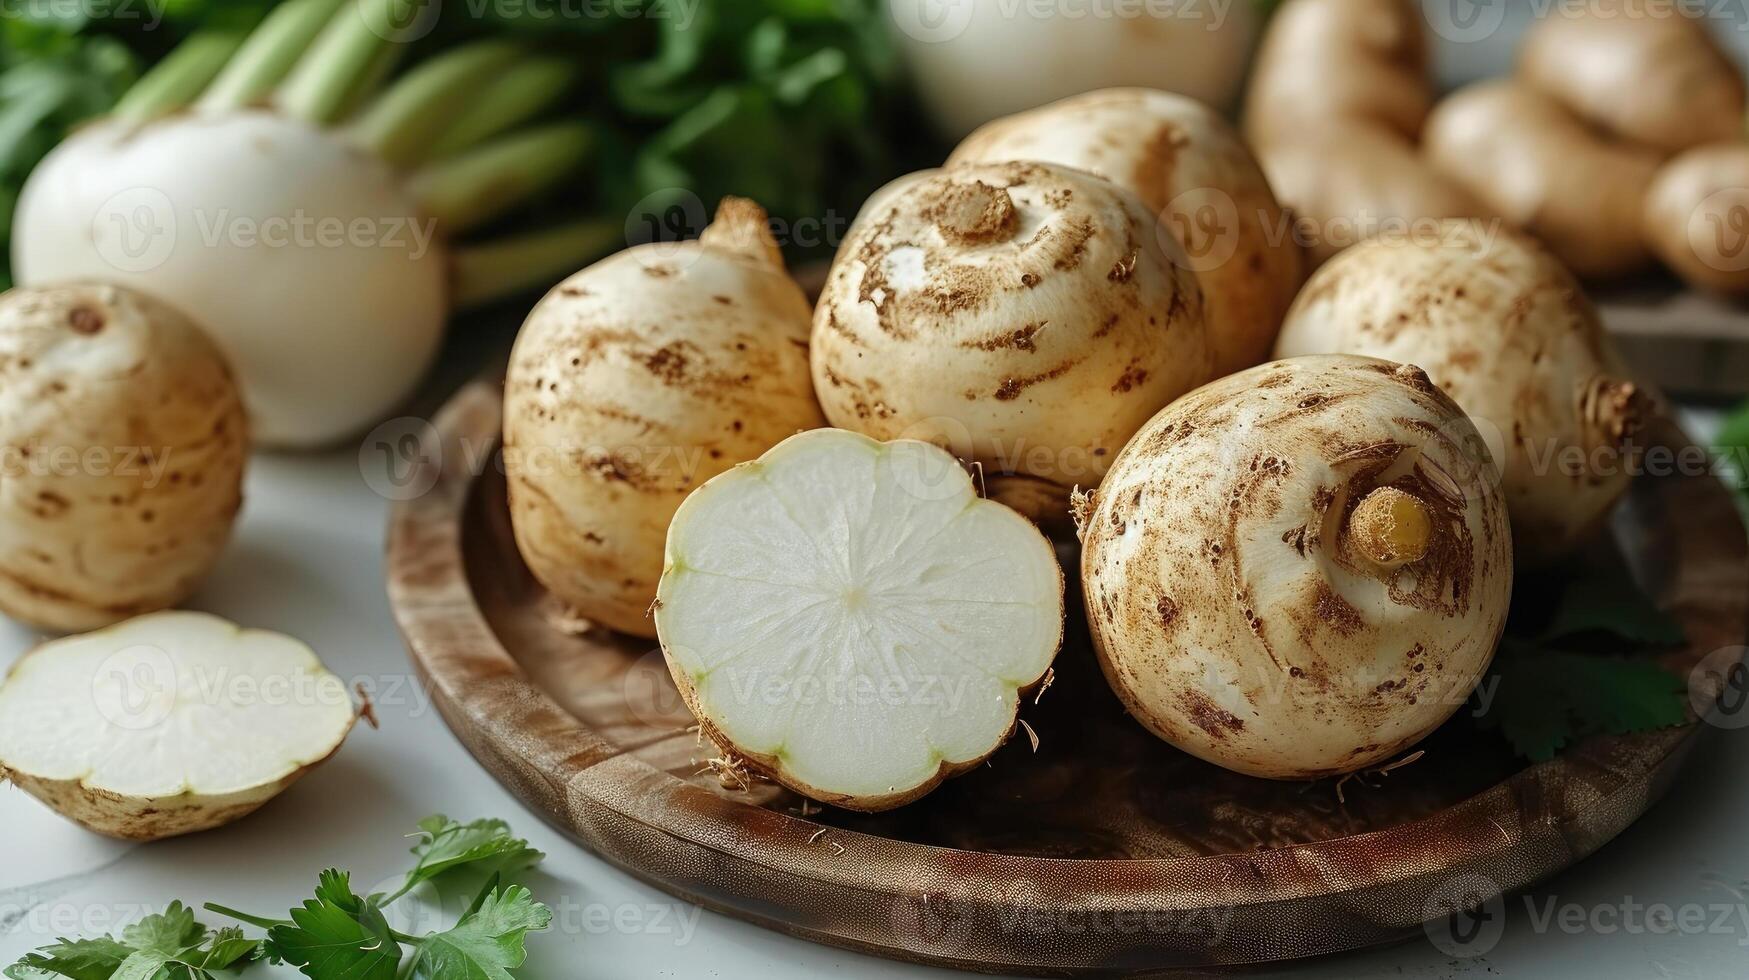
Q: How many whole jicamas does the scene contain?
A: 6